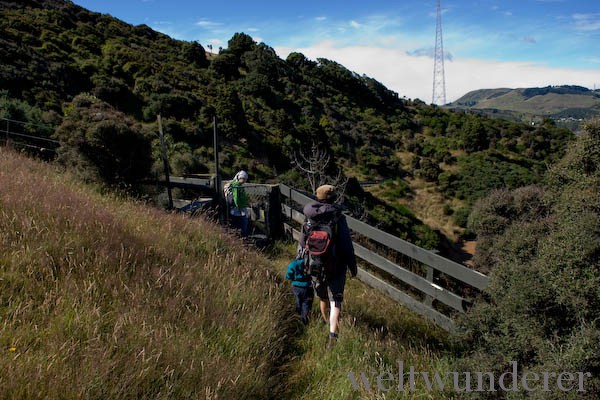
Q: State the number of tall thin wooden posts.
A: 2